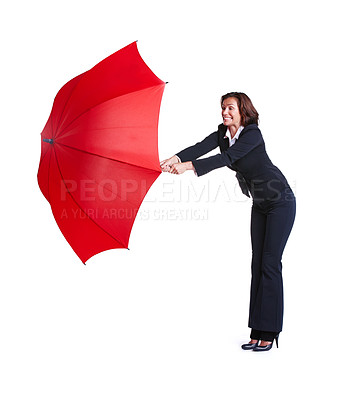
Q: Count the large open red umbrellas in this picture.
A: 1